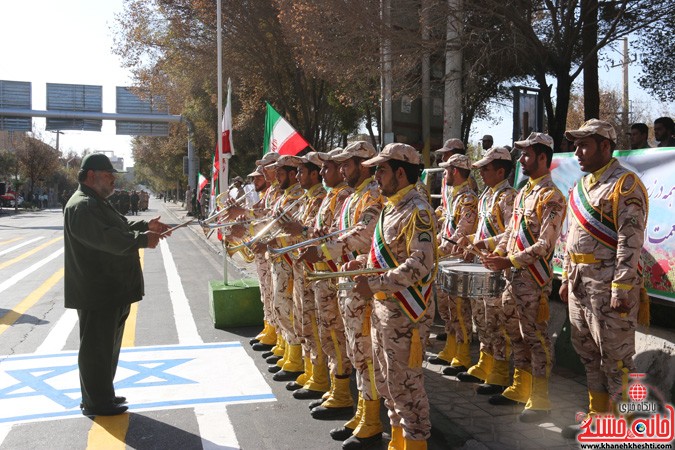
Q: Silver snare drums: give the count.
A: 2